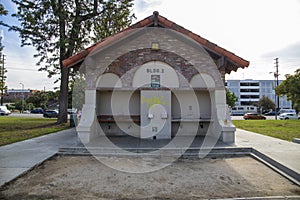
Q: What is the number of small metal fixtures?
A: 2